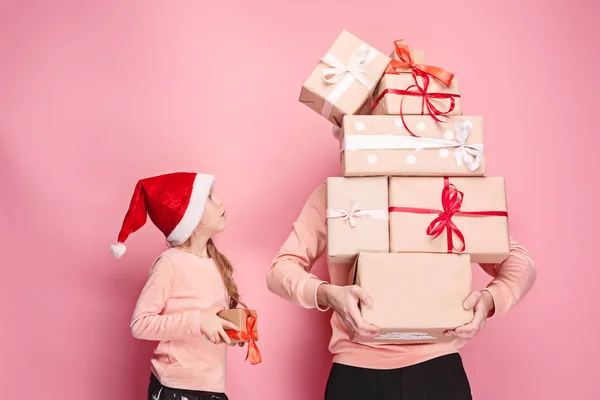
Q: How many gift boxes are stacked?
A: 7